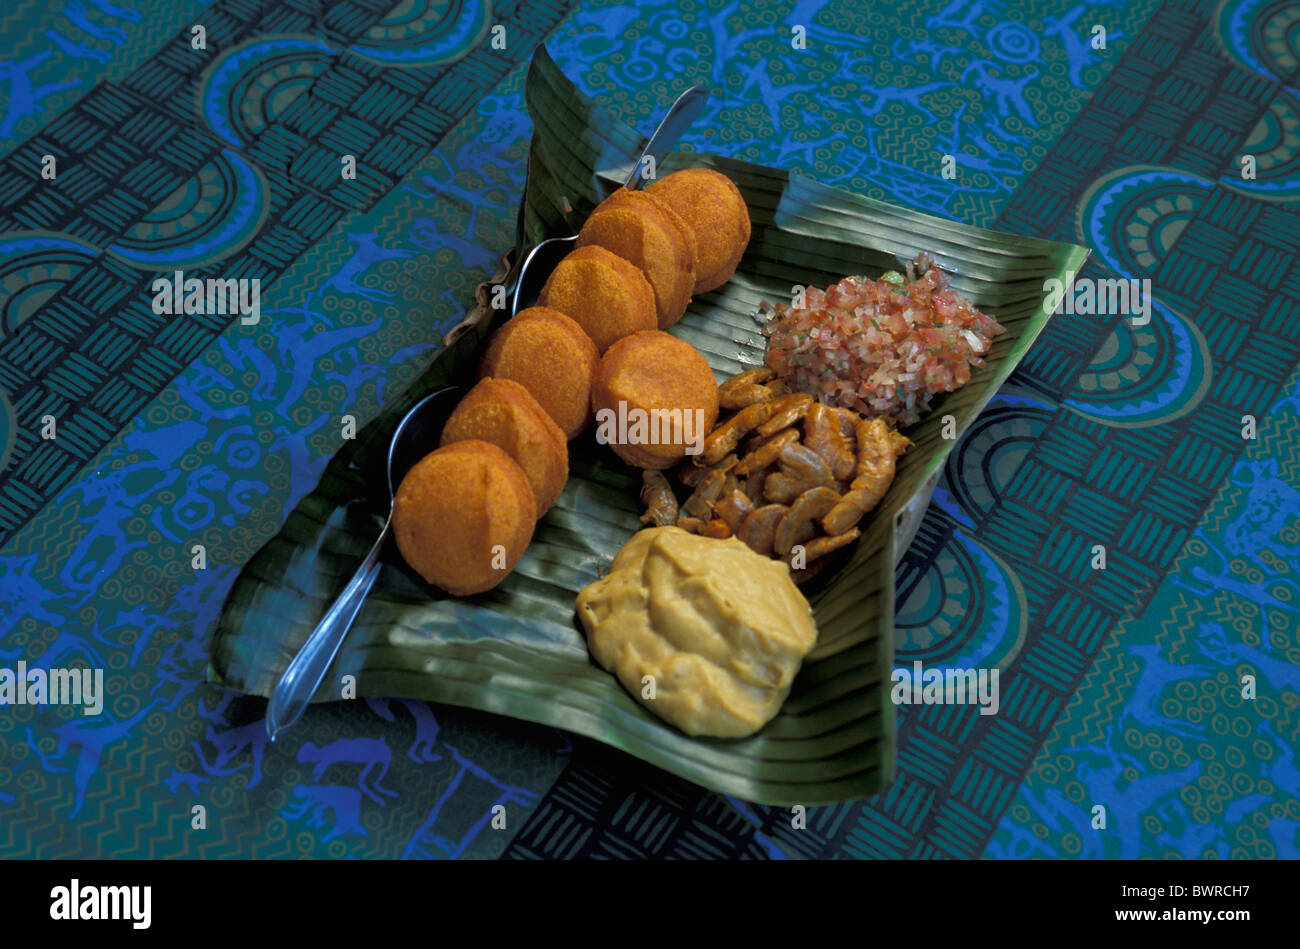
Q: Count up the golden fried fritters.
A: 7